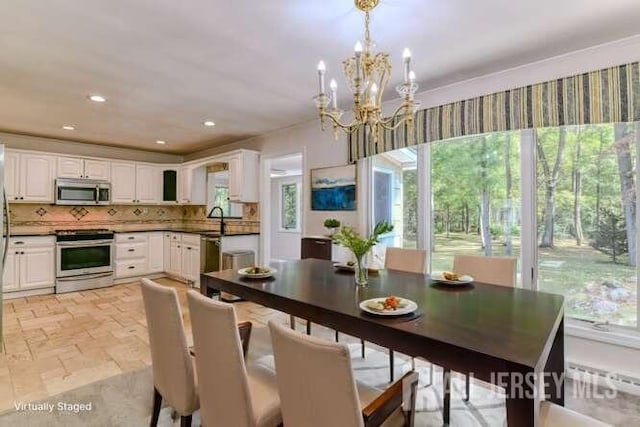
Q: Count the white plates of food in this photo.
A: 4